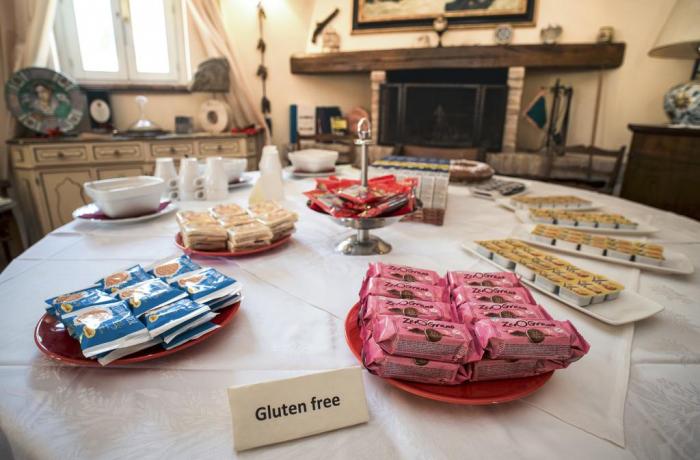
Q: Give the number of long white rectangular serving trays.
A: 4